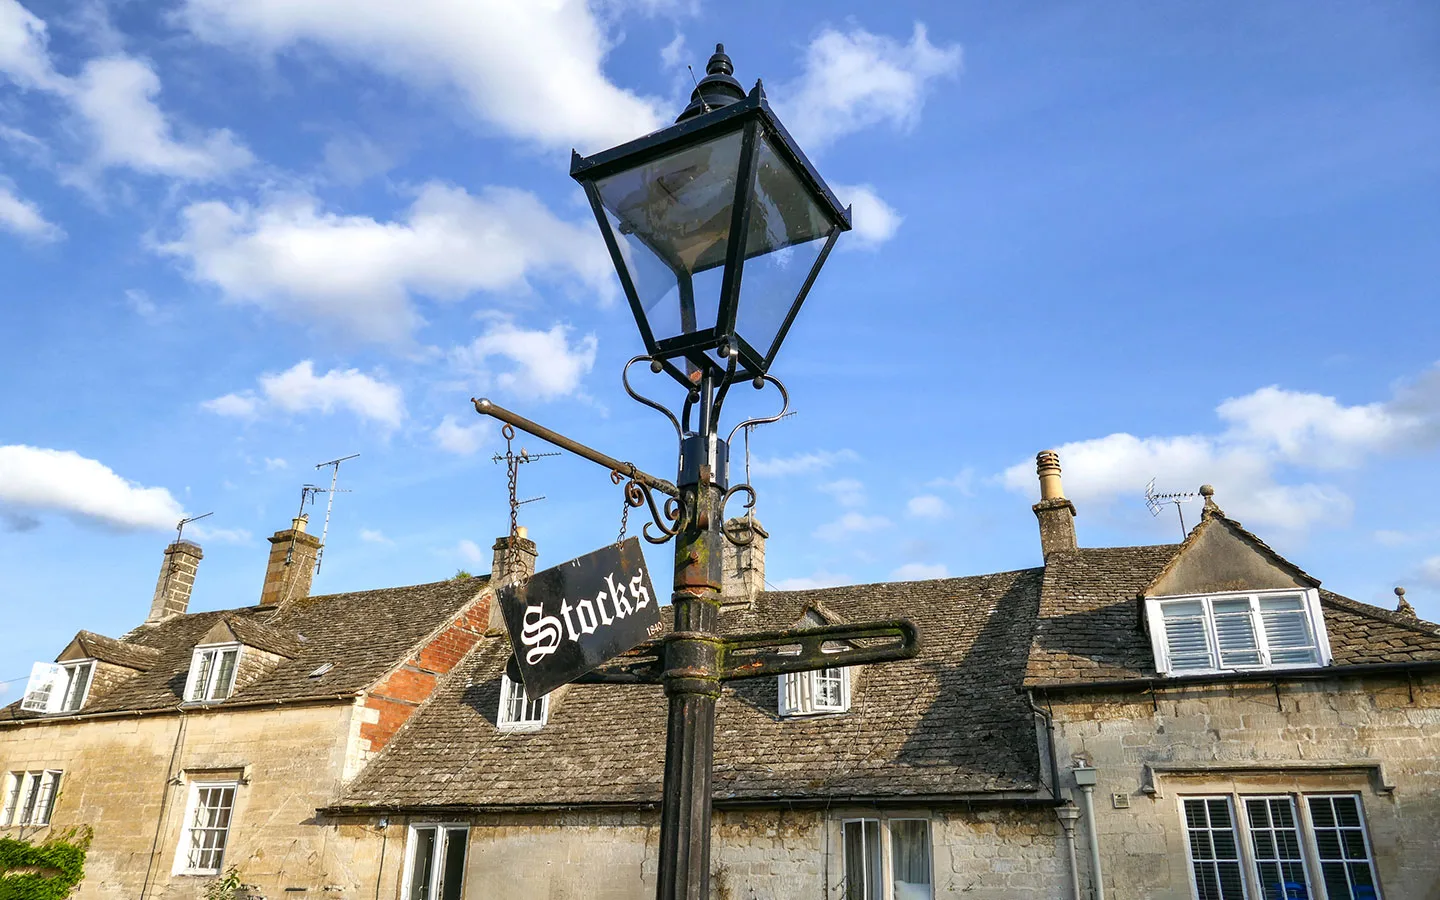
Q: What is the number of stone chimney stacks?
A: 5